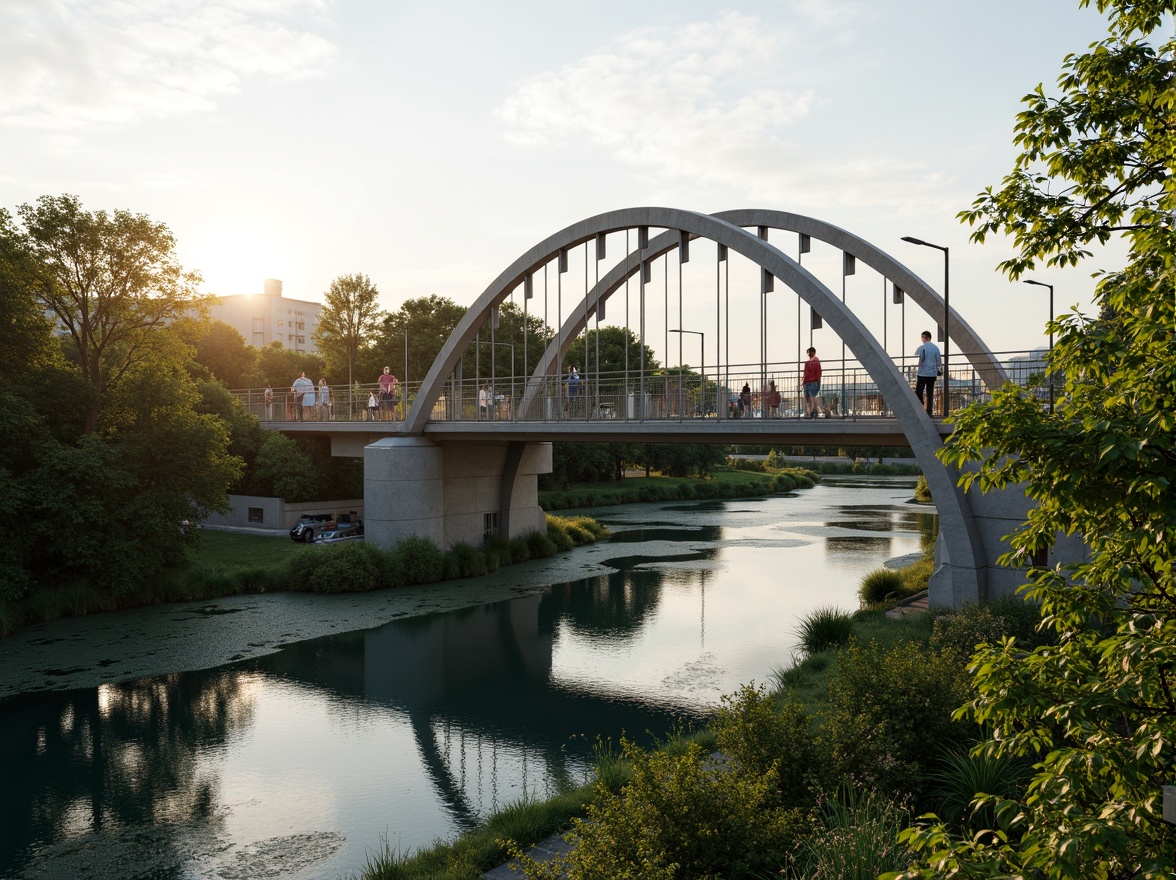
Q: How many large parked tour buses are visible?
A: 0